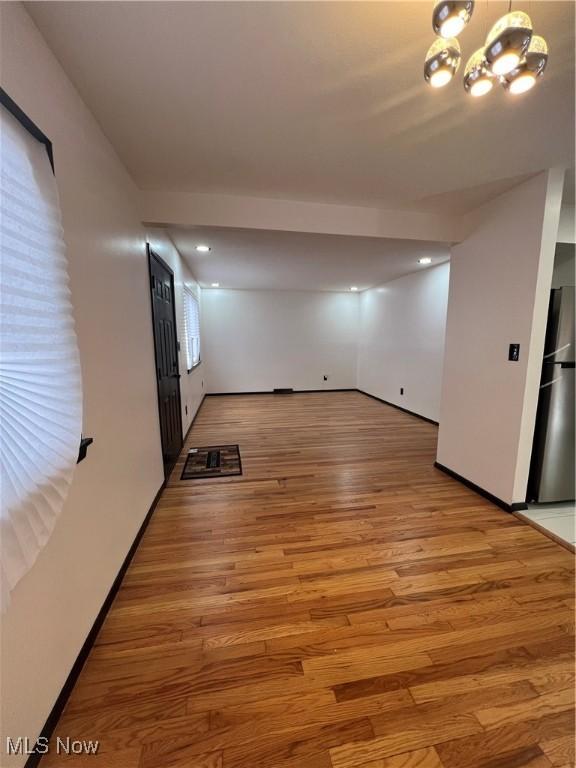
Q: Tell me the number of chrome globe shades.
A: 5